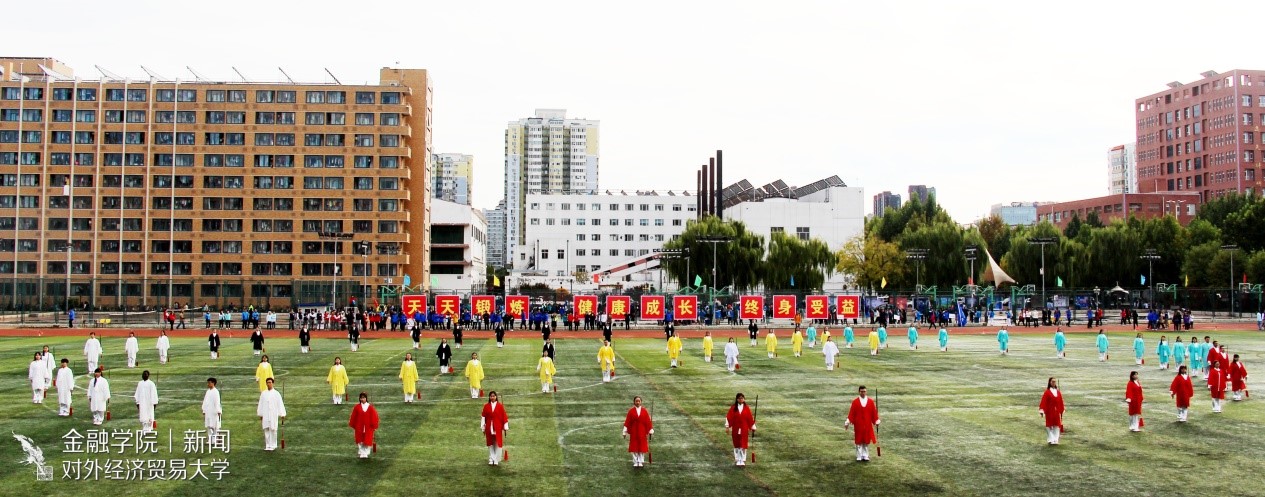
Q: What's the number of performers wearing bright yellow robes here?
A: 12